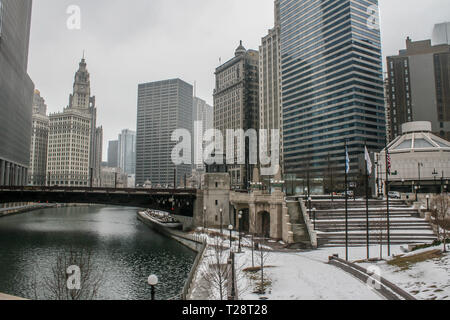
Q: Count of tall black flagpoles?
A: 3